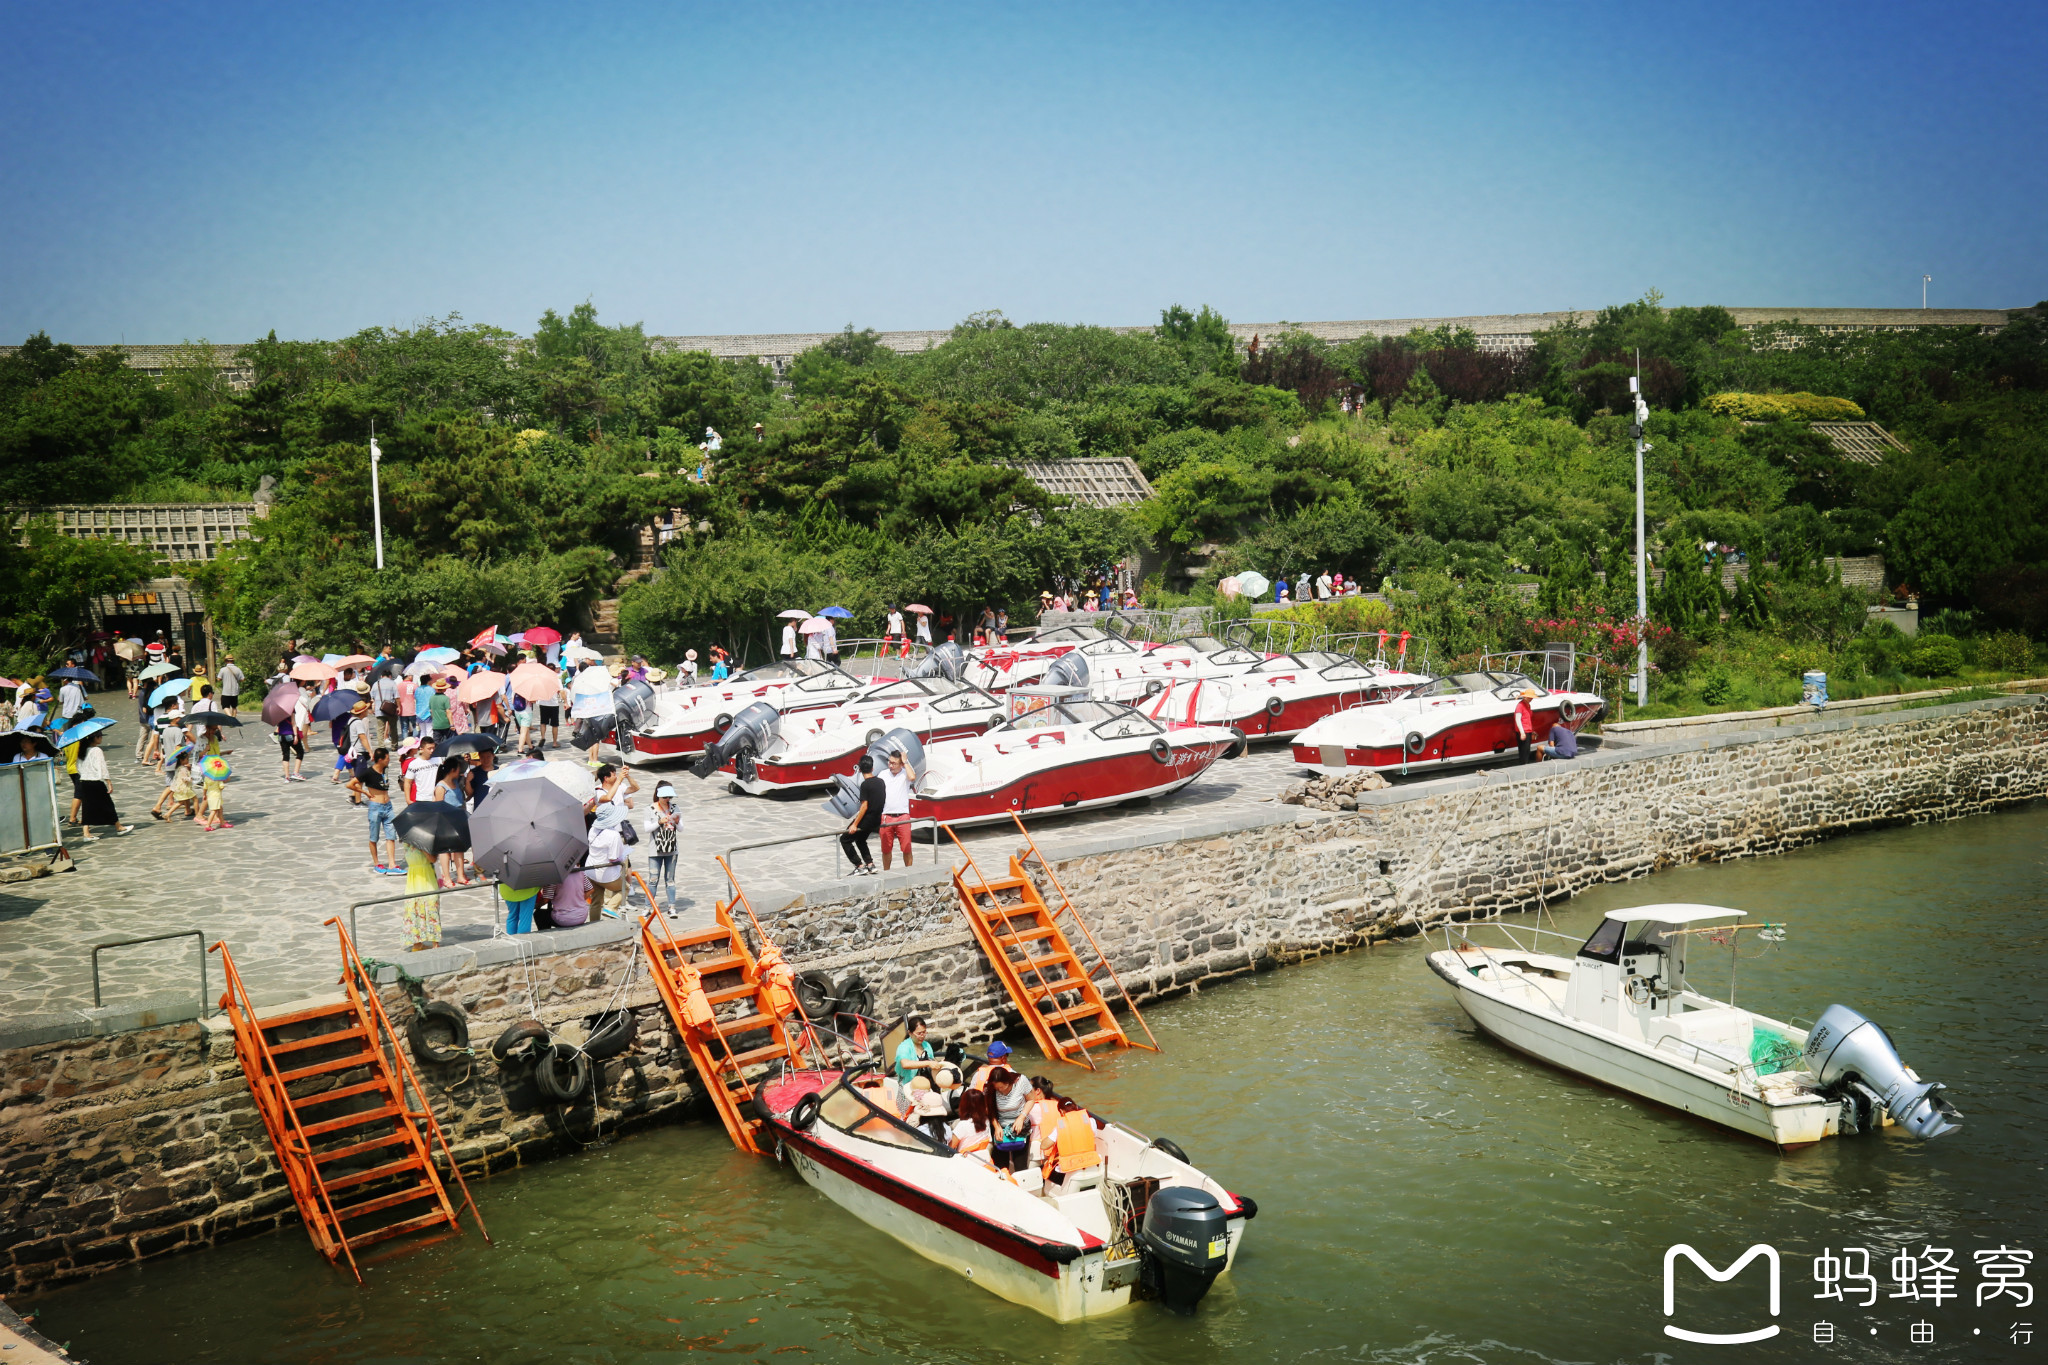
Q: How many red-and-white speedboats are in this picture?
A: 8